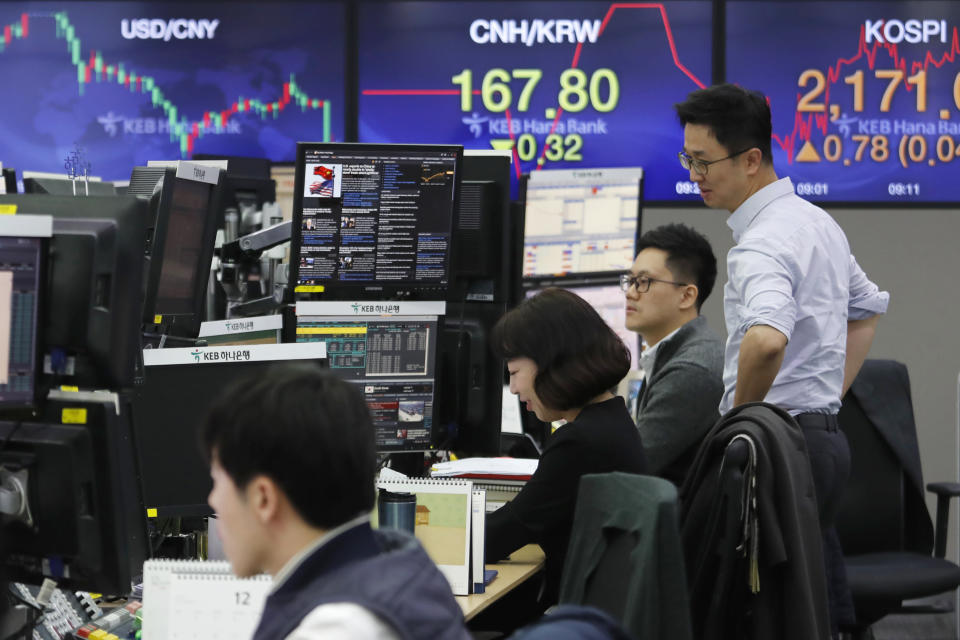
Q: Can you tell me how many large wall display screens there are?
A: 3